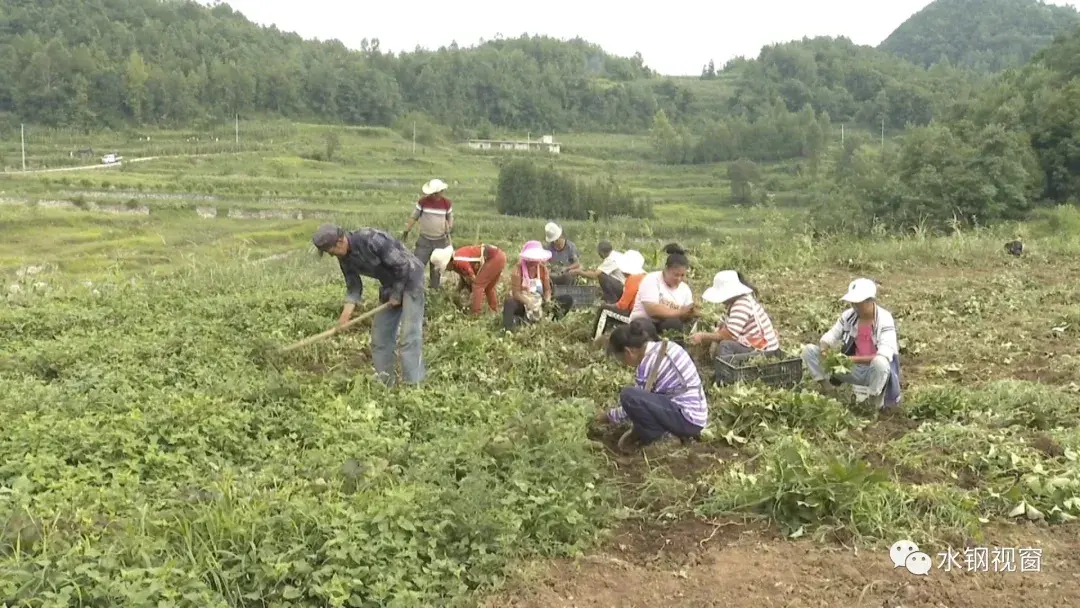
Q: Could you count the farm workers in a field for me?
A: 11